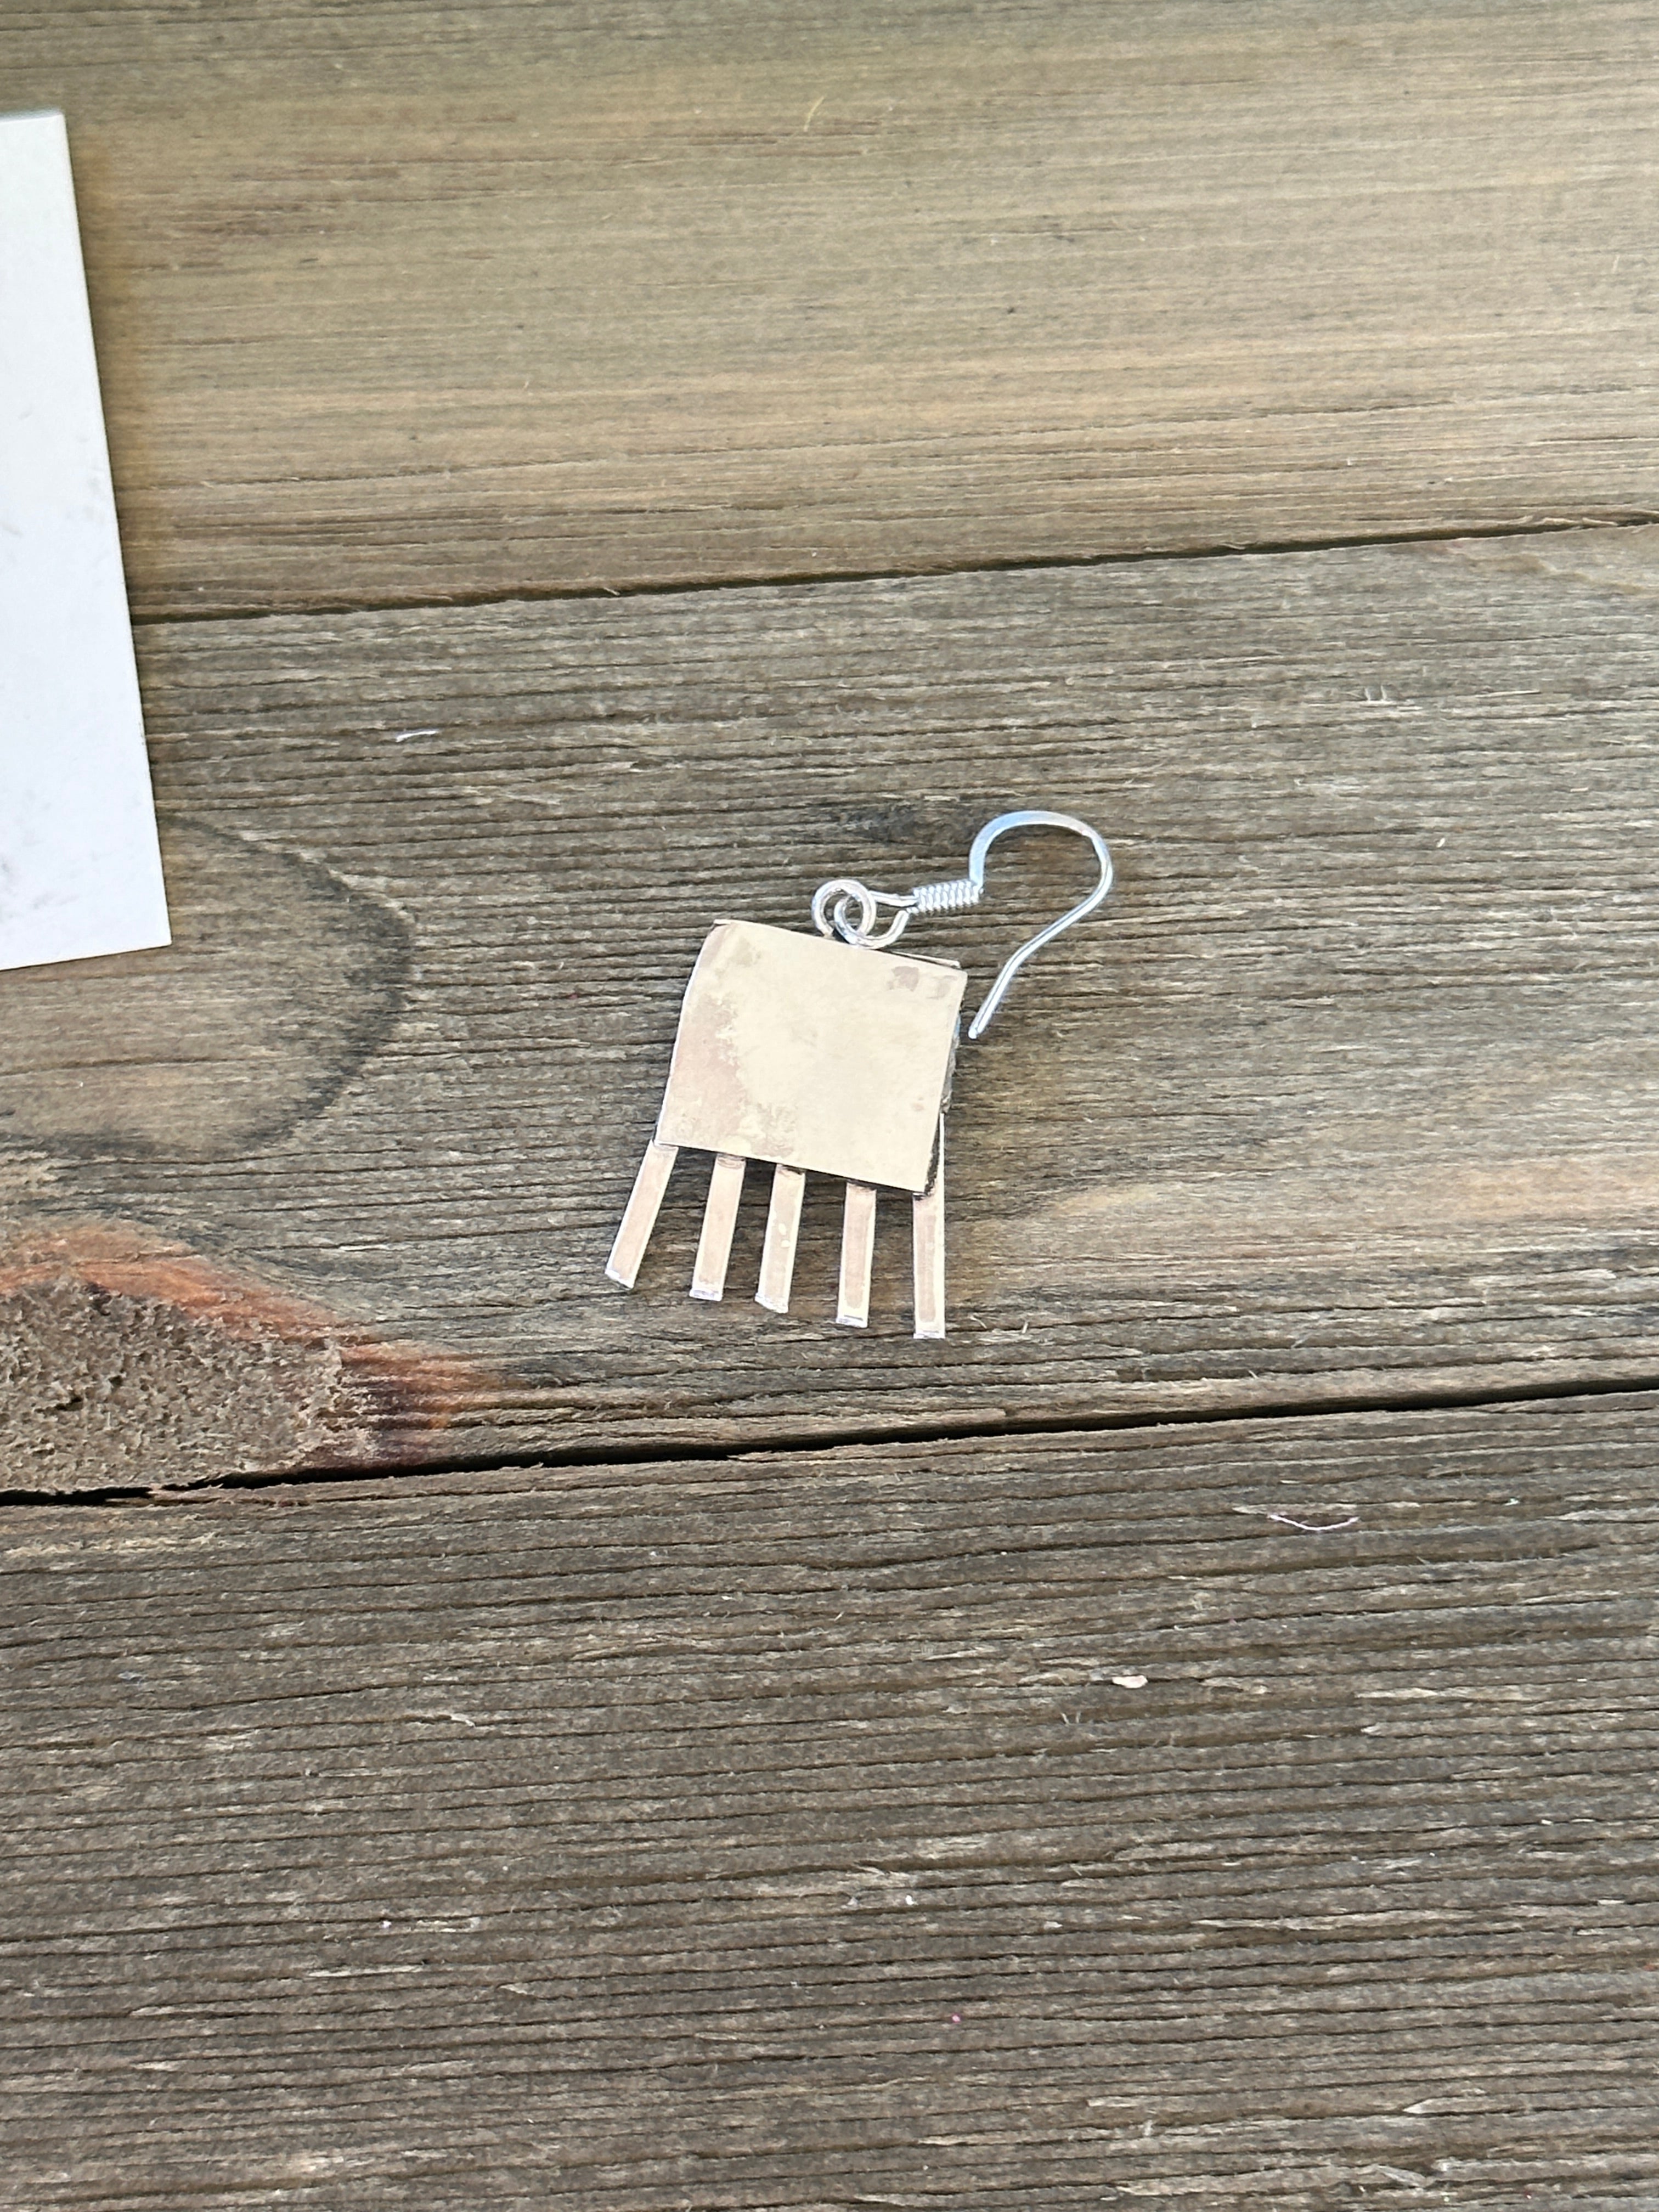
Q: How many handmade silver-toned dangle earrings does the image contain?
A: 1